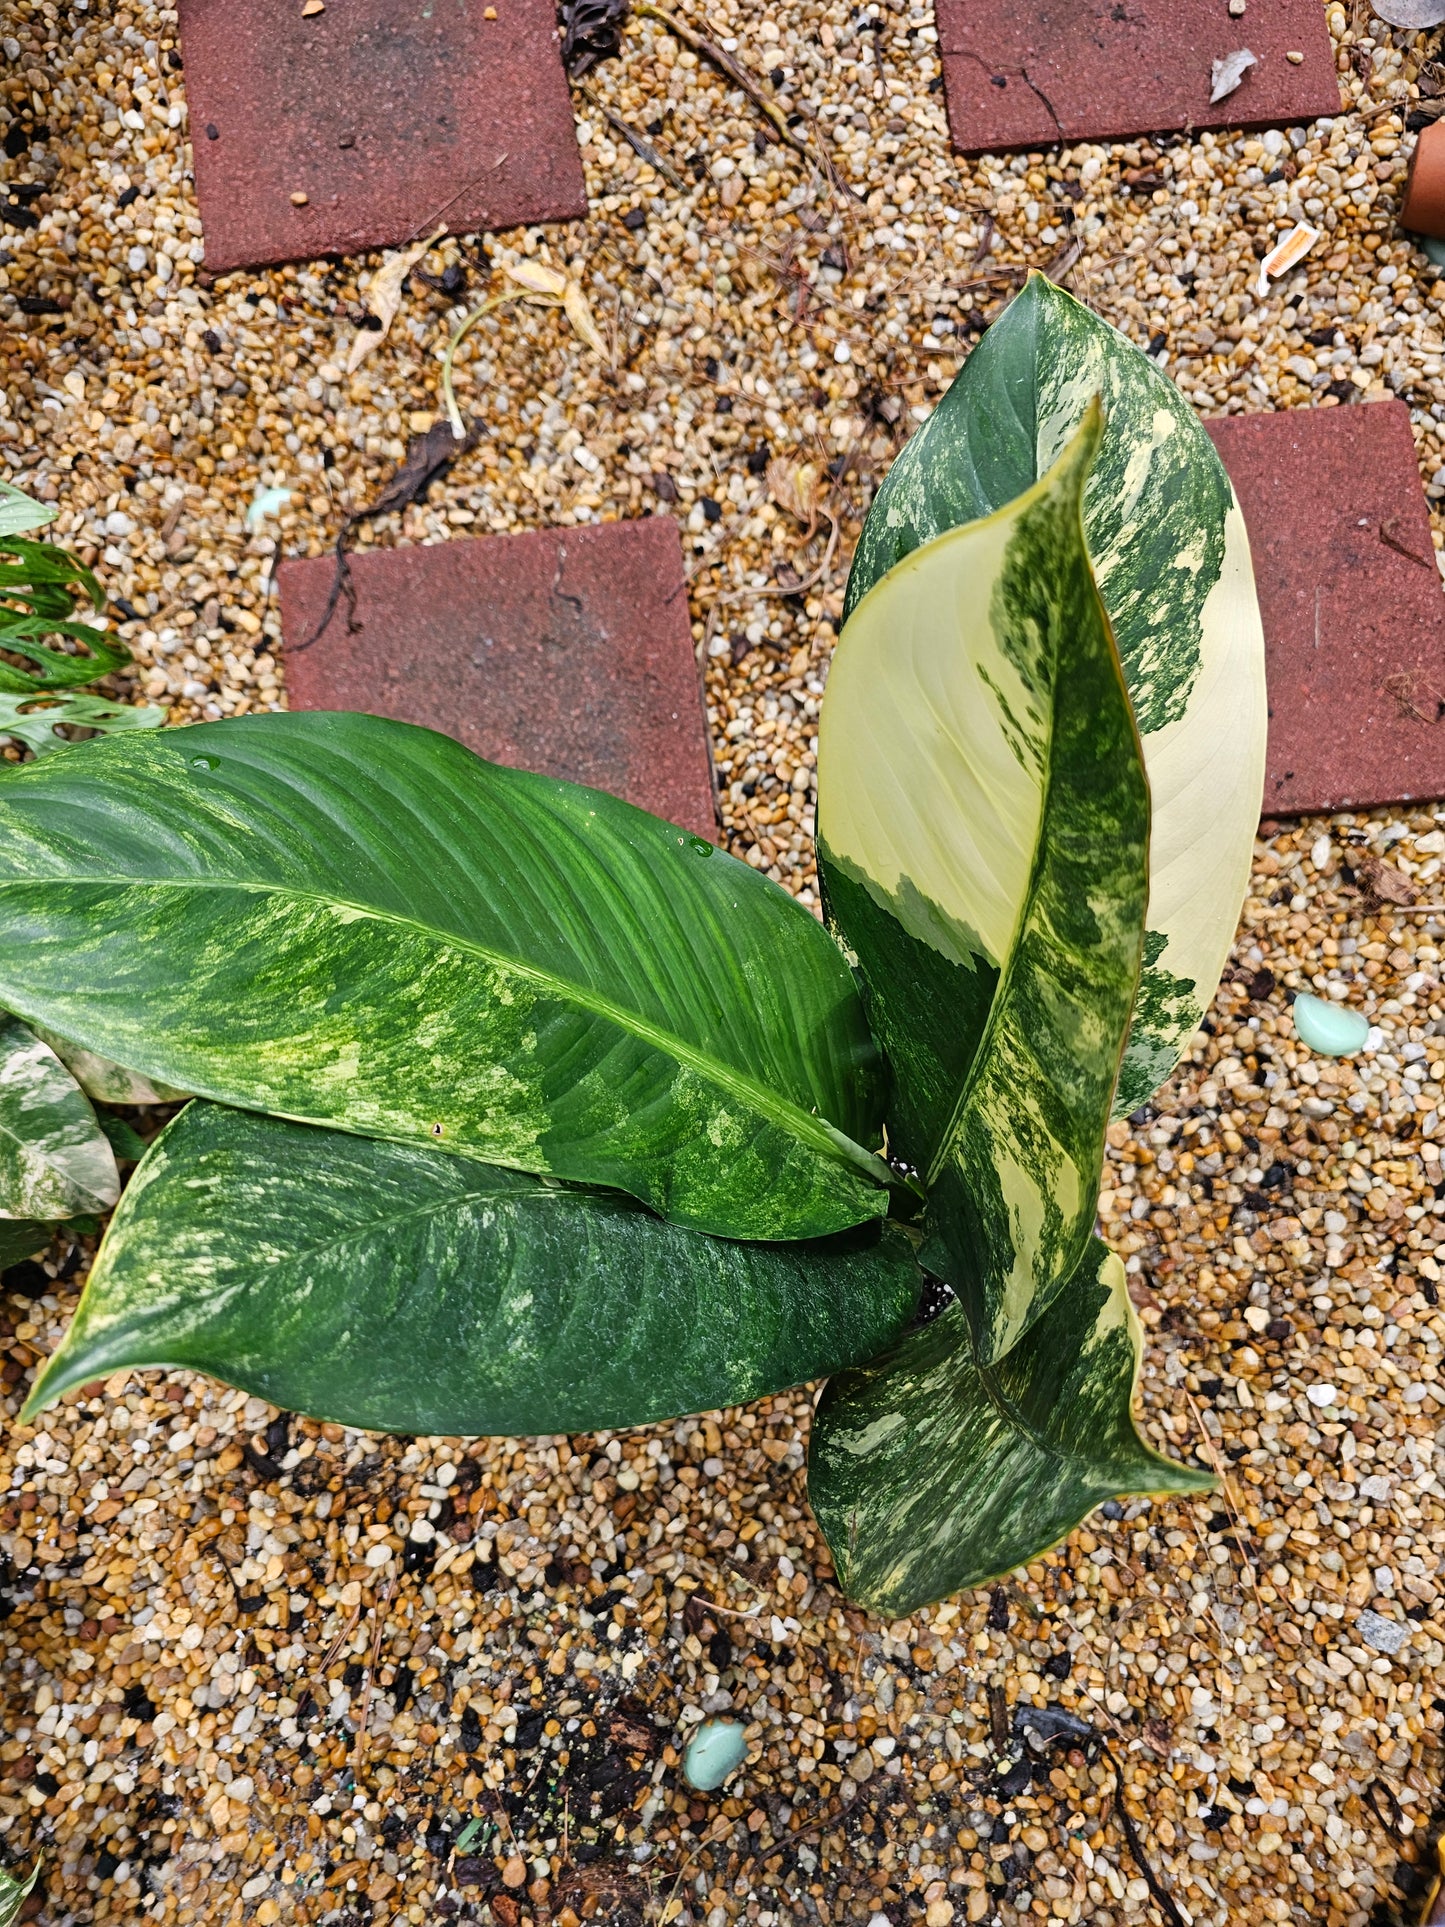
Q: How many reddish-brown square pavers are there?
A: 4